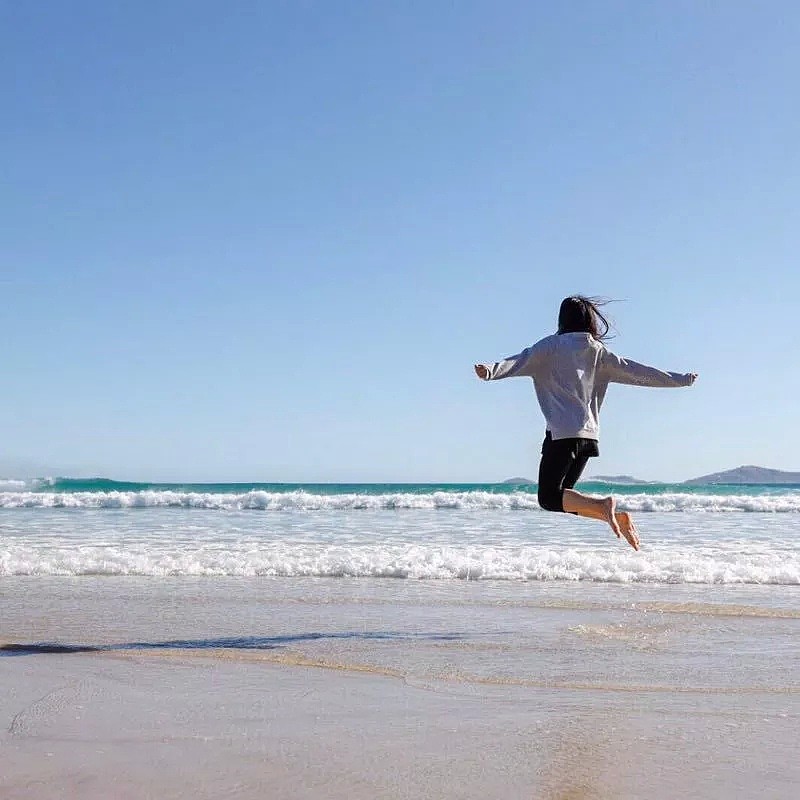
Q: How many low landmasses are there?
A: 3